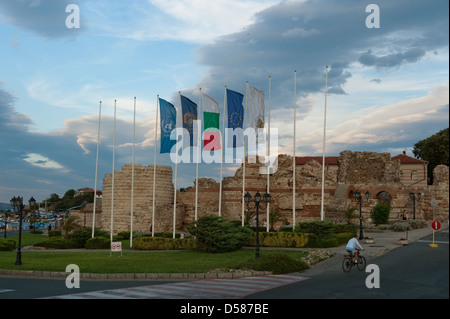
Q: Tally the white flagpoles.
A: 11